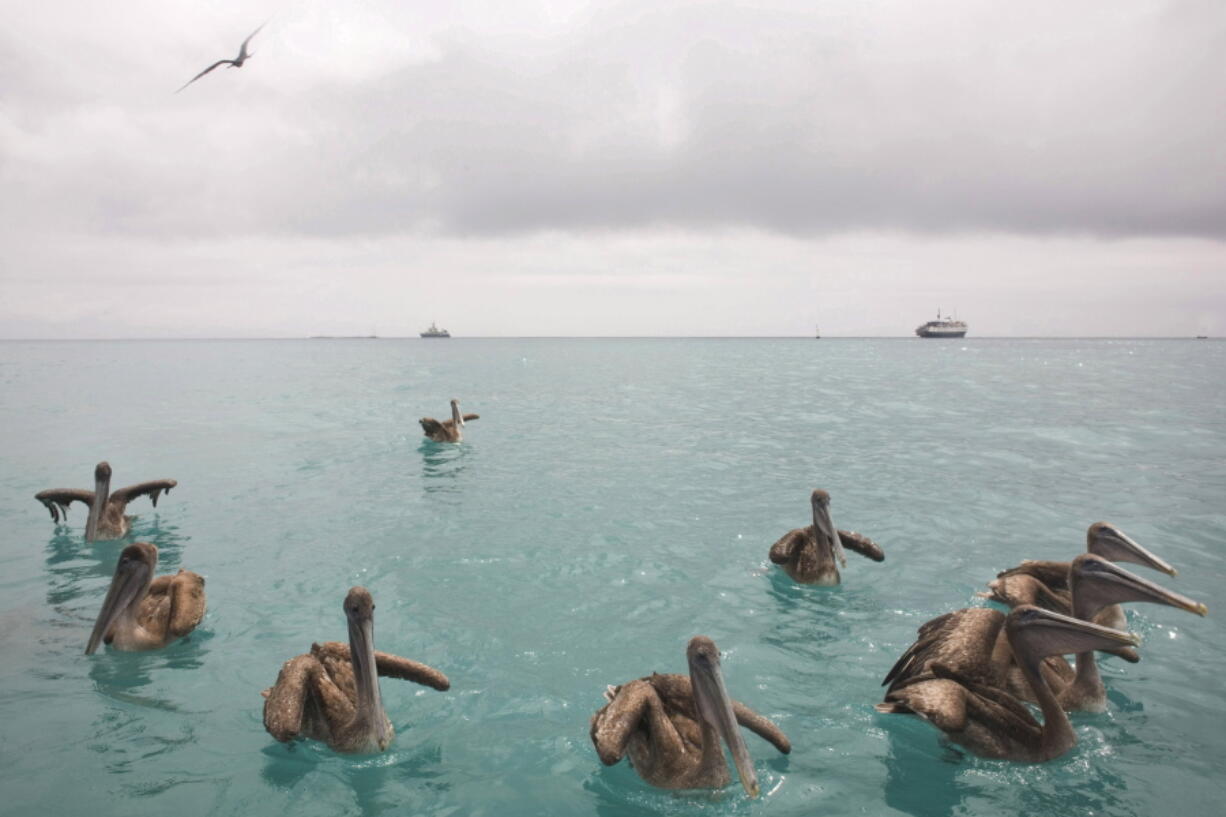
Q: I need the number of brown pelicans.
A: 9